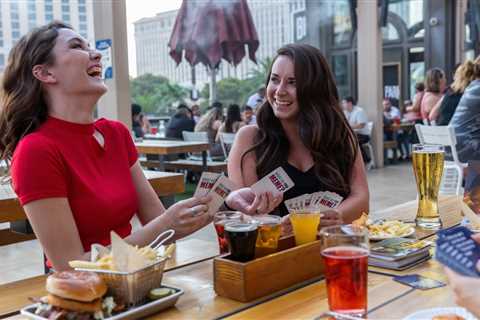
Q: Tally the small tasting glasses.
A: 4